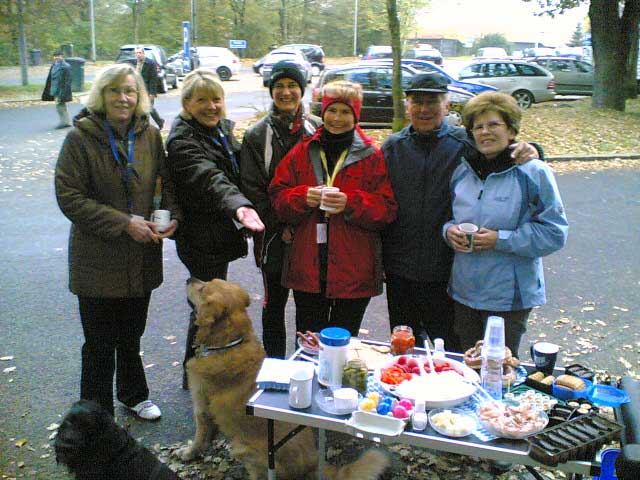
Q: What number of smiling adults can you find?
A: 6